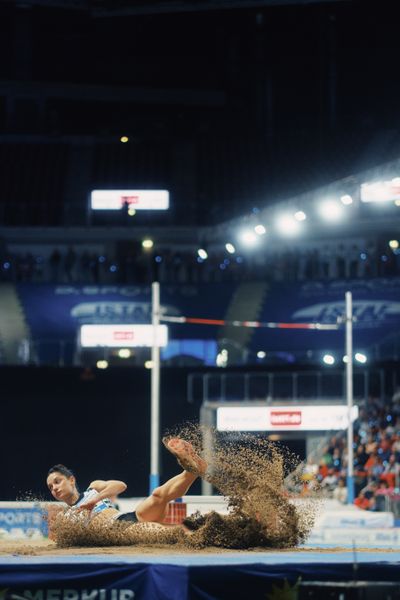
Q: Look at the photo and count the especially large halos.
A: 3